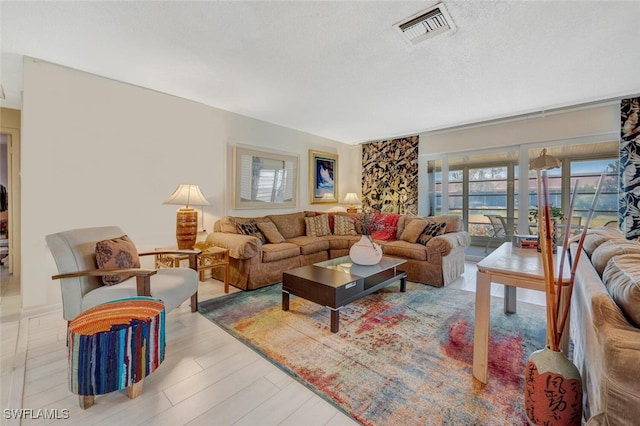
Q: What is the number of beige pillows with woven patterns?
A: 2